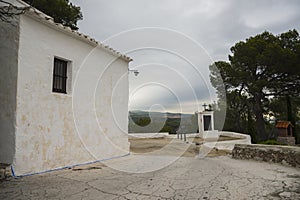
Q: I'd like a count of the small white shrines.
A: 1